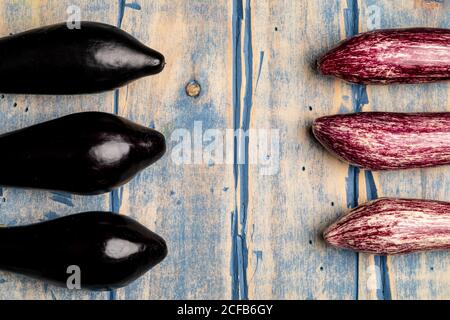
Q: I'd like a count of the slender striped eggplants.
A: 3